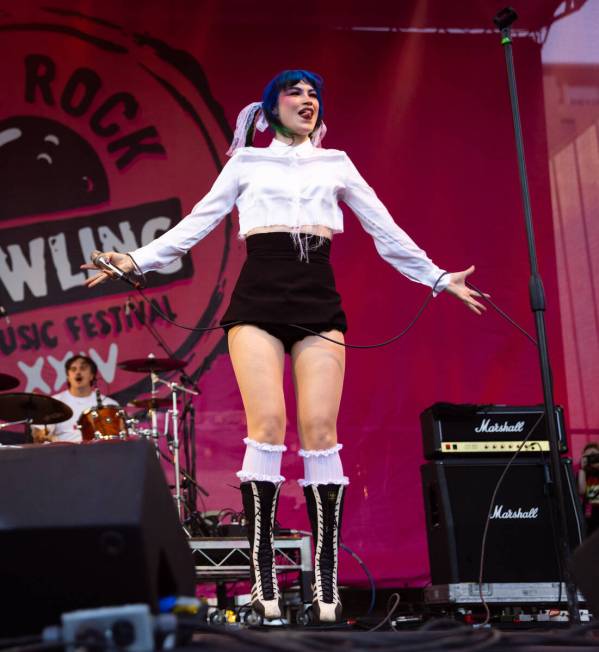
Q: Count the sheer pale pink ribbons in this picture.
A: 2